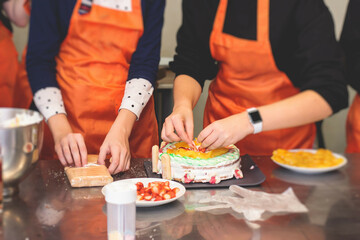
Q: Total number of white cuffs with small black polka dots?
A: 2